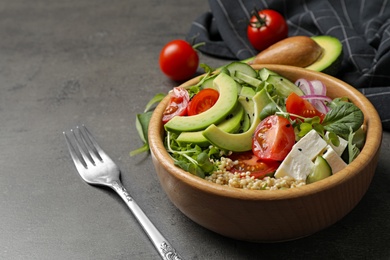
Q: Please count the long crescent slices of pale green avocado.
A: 3